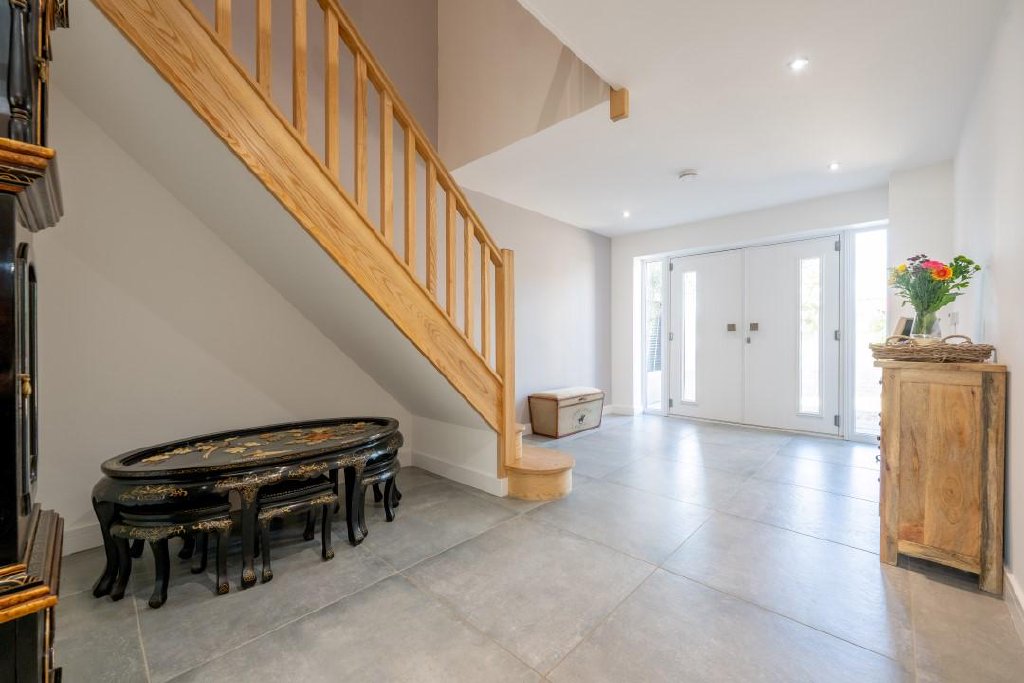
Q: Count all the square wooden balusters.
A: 11